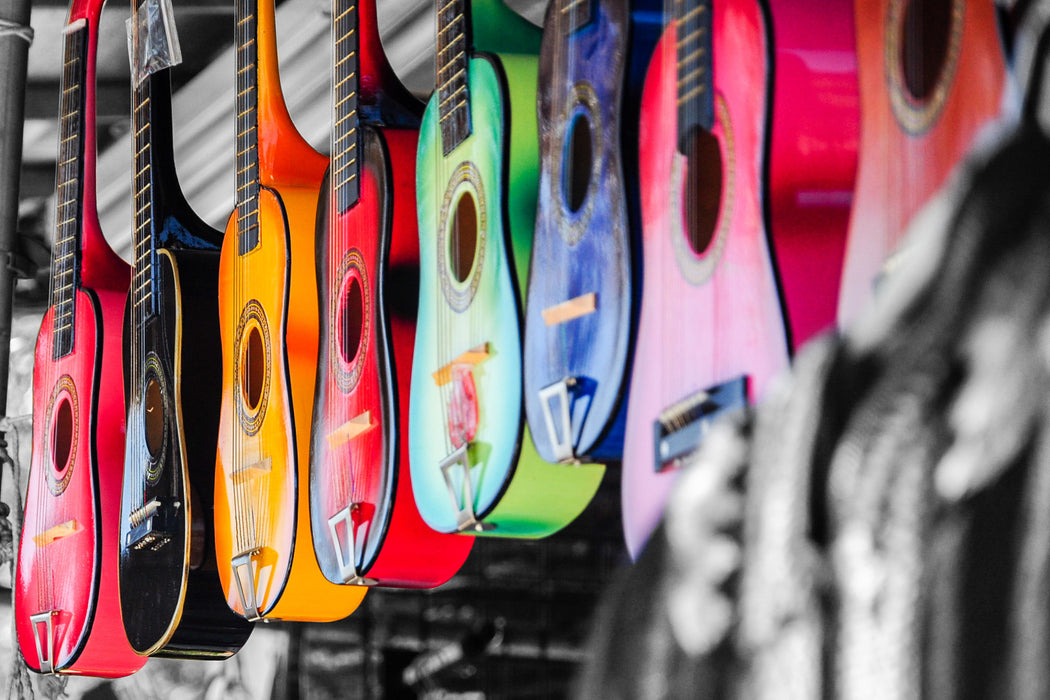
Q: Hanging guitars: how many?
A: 8